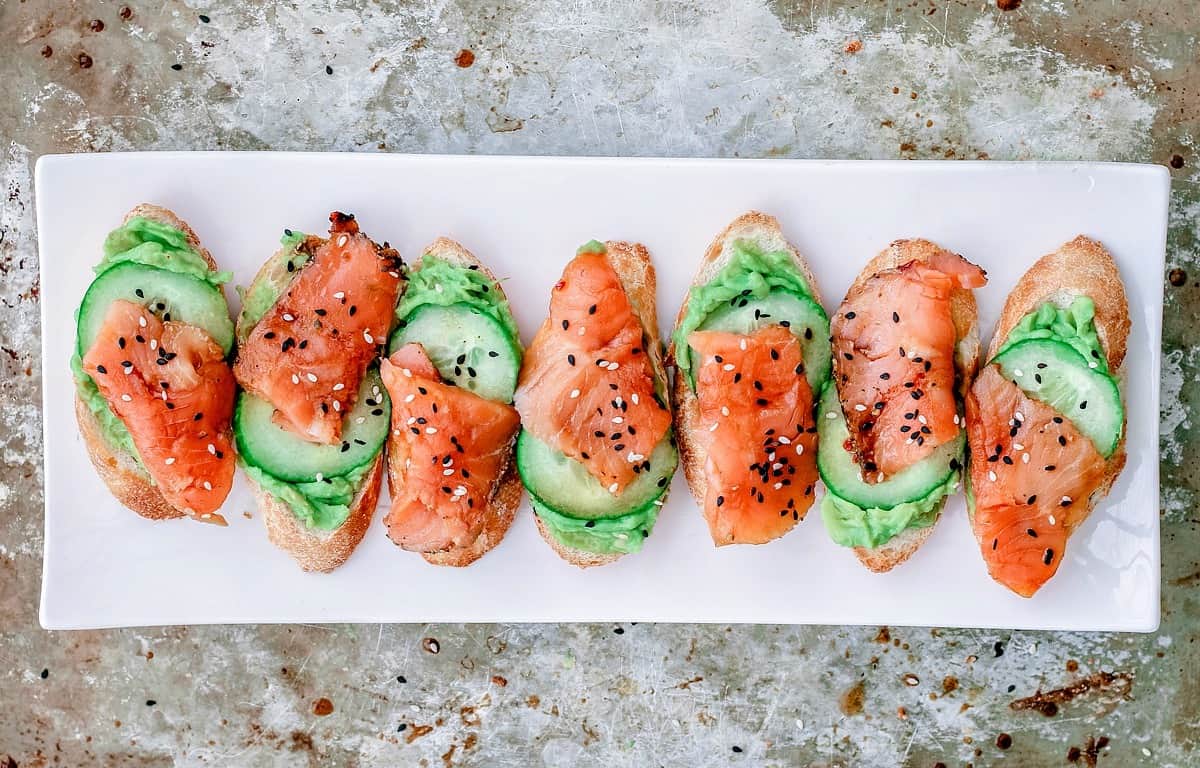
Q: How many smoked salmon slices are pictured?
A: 7